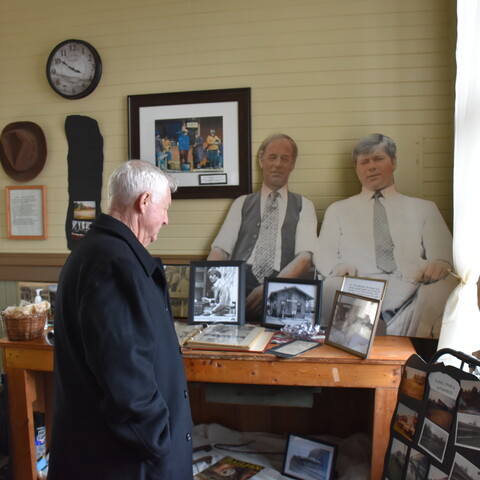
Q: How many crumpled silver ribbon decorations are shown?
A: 1